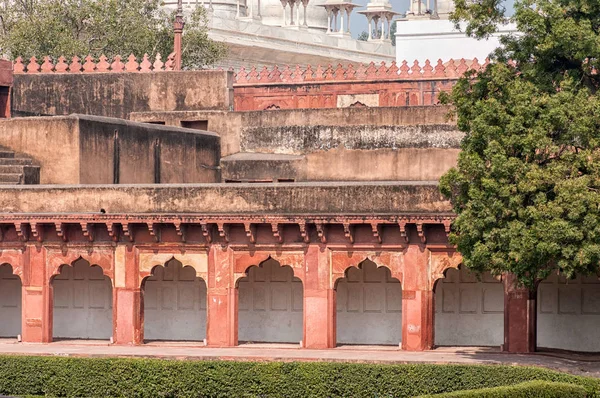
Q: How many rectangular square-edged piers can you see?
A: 6